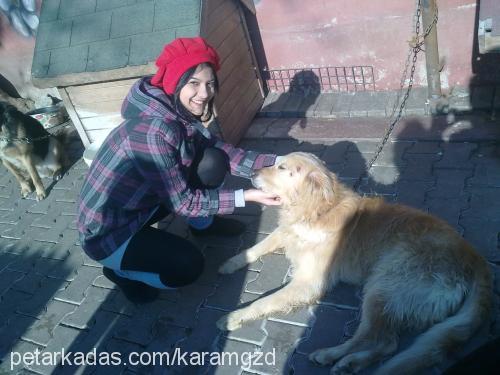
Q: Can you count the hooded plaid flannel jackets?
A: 1